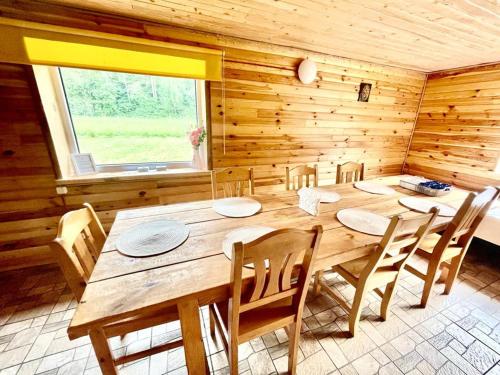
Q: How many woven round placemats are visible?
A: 7